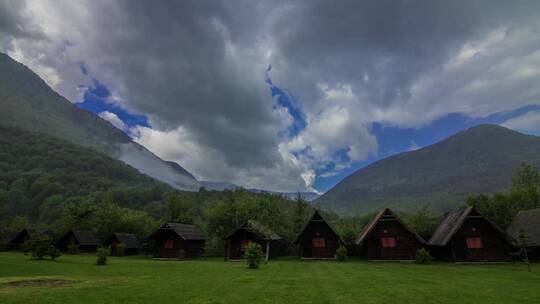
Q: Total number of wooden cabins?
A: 9